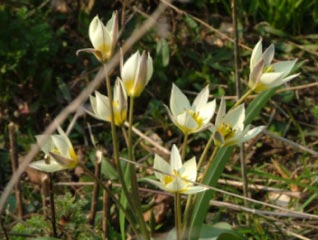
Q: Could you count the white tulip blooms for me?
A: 8